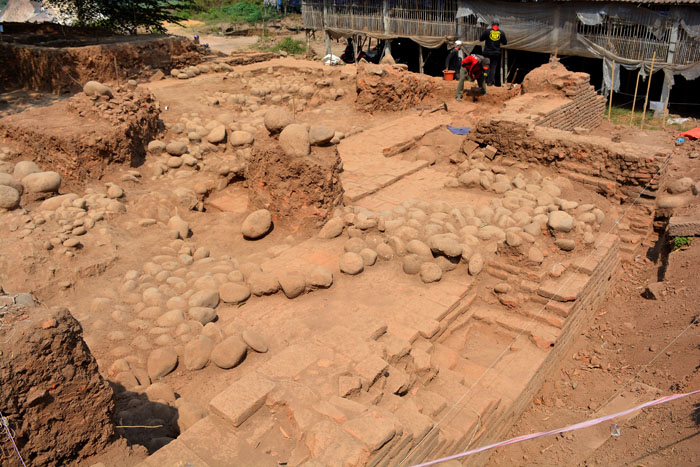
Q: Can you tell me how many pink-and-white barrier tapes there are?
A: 1